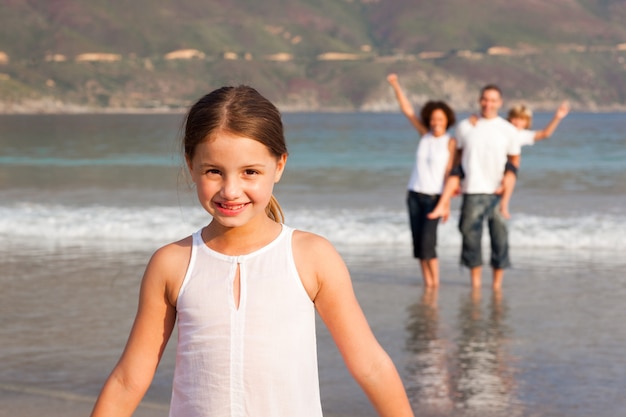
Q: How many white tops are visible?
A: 4